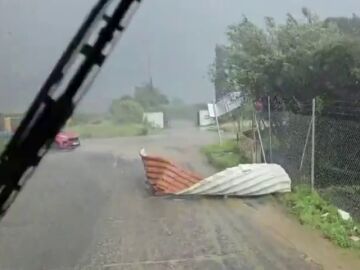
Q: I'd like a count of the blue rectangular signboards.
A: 0